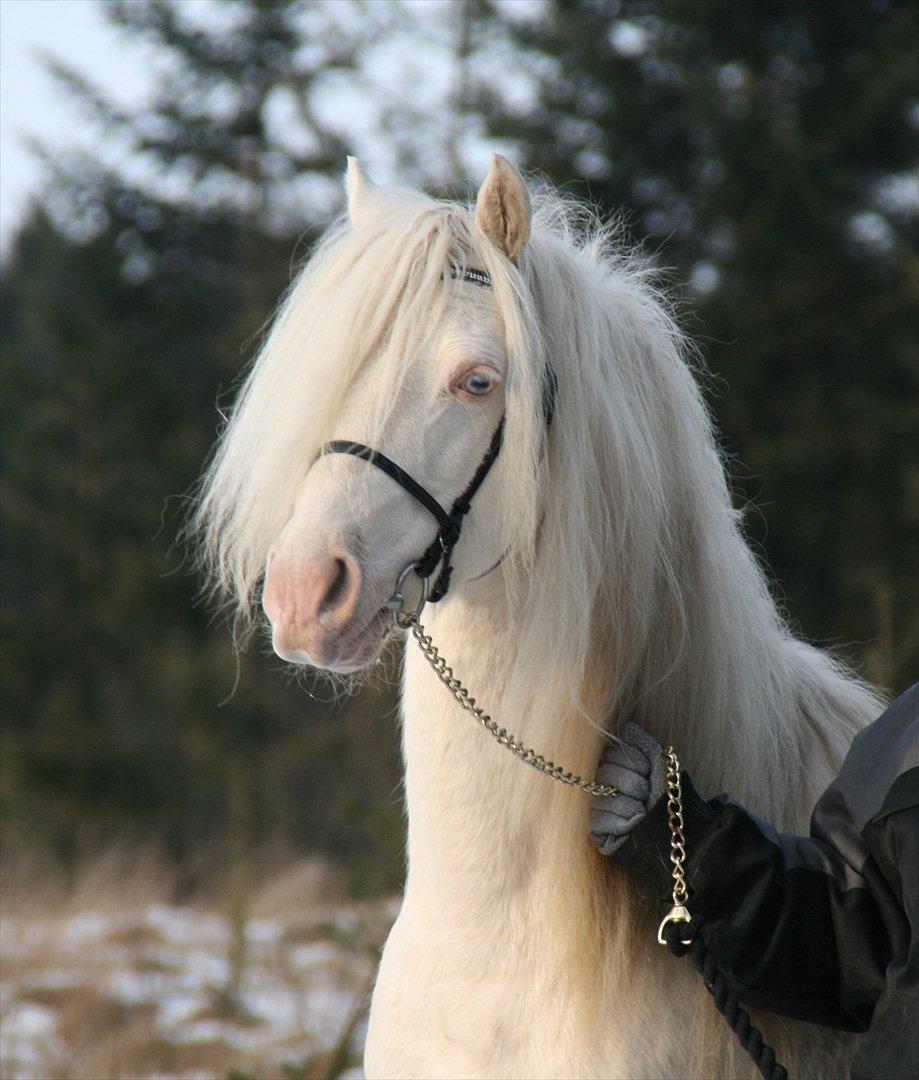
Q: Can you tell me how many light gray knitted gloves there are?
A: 1